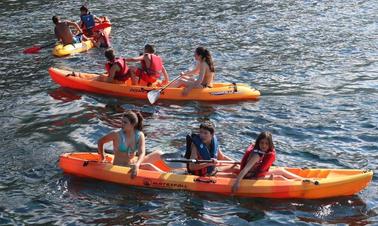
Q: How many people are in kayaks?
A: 8